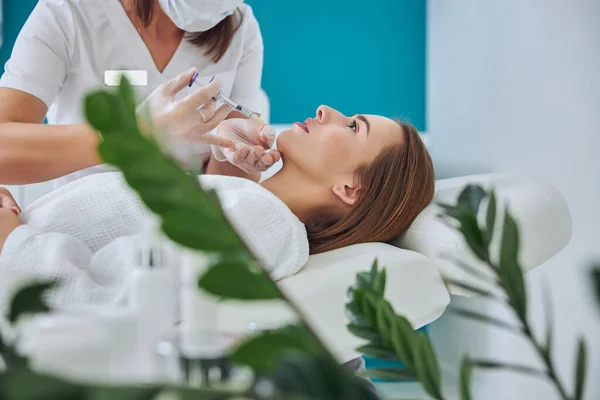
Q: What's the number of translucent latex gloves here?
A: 2